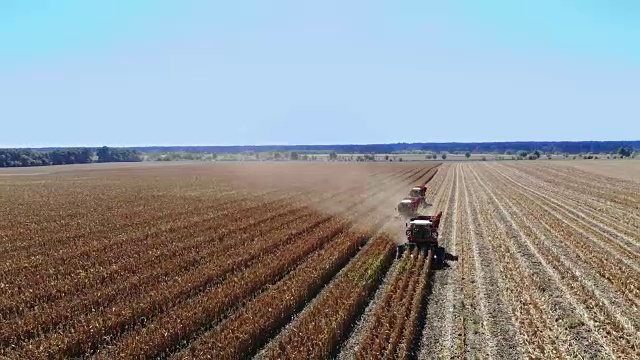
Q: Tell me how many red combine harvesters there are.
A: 3